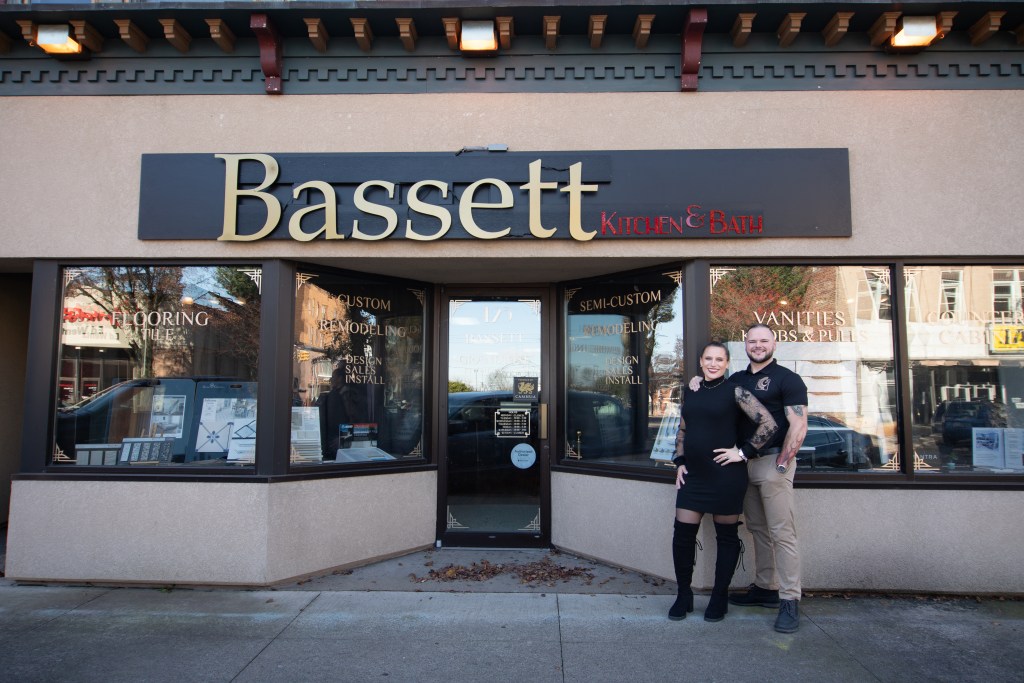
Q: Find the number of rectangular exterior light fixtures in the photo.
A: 3